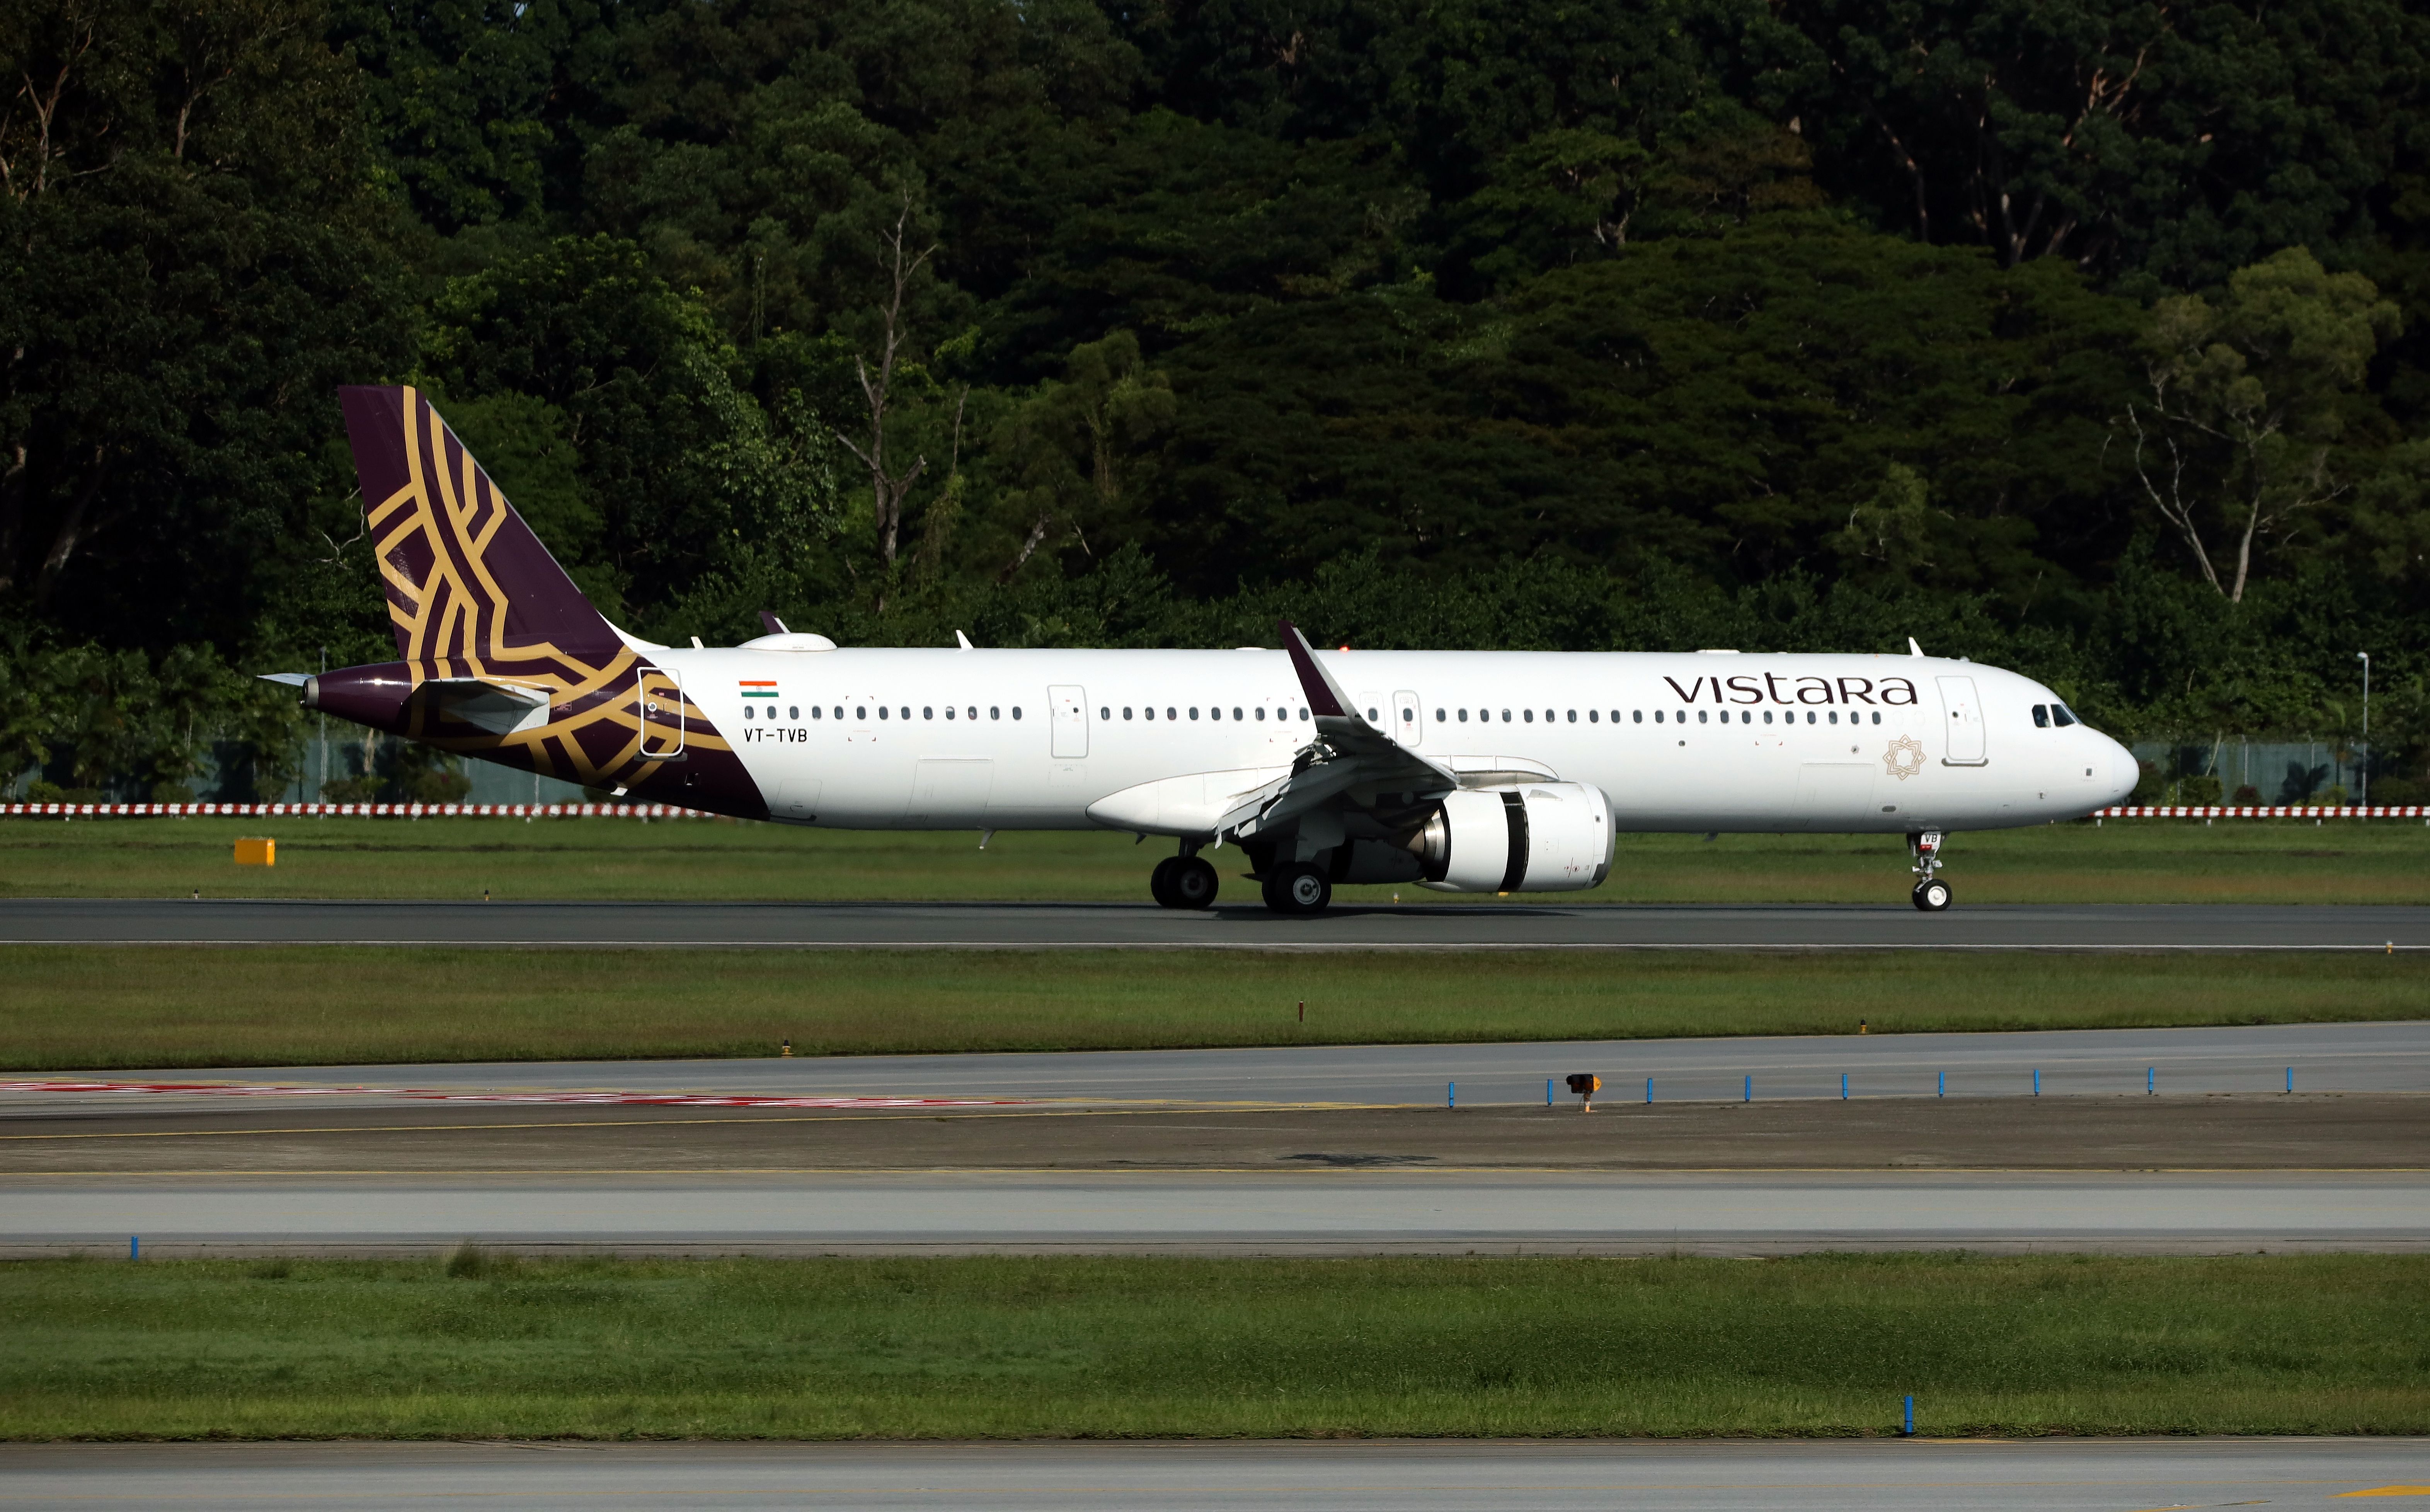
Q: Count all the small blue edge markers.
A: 11